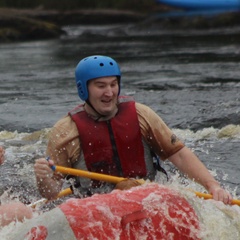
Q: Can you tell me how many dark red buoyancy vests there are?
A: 1